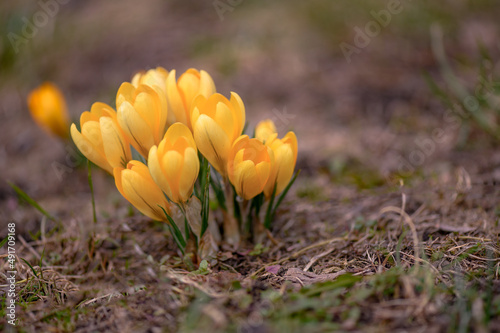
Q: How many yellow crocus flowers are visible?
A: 11